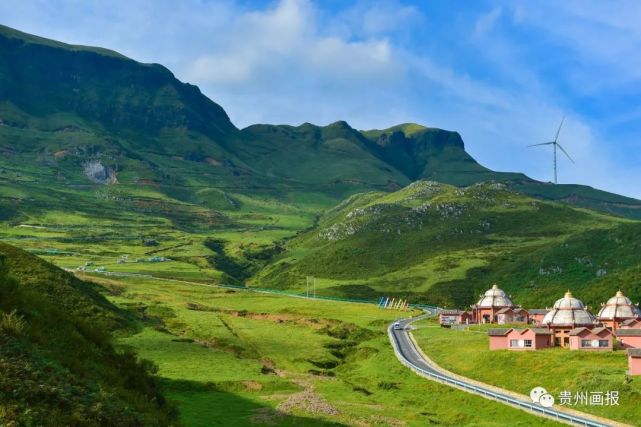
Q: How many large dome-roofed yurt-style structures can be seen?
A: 3